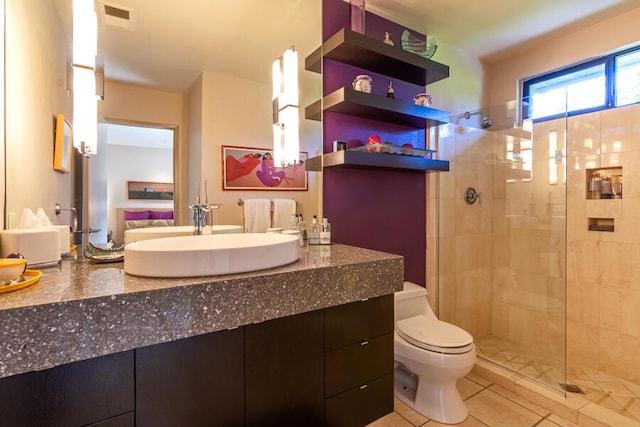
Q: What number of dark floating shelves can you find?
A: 3